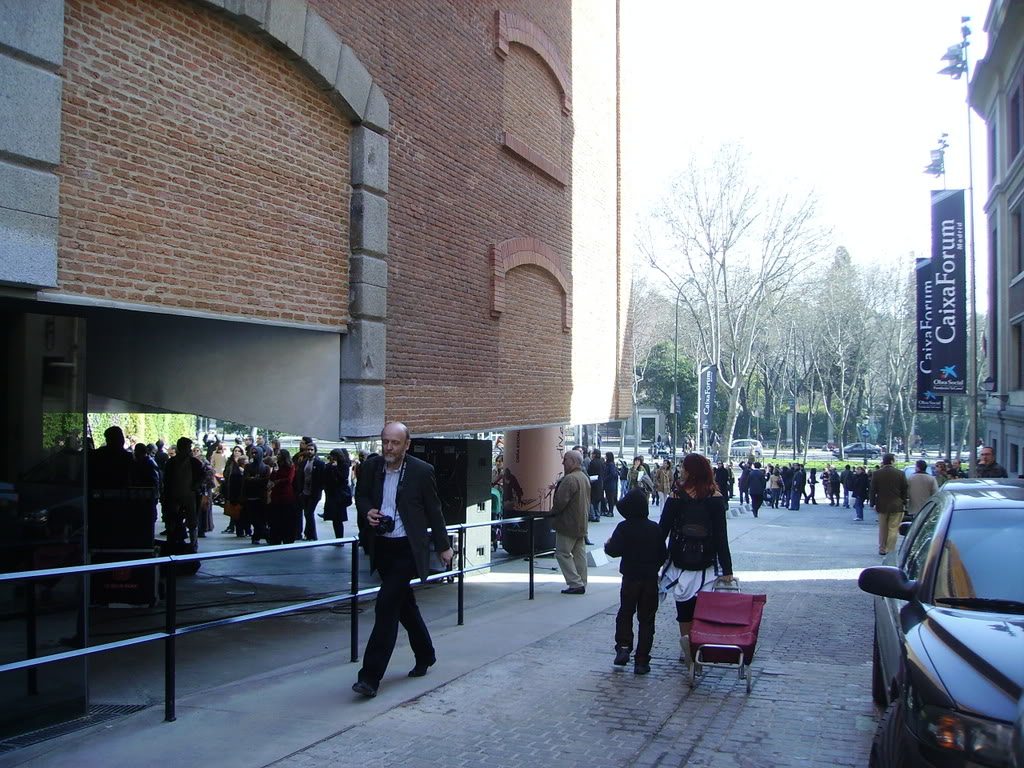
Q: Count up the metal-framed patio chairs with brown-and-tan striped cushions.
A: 0